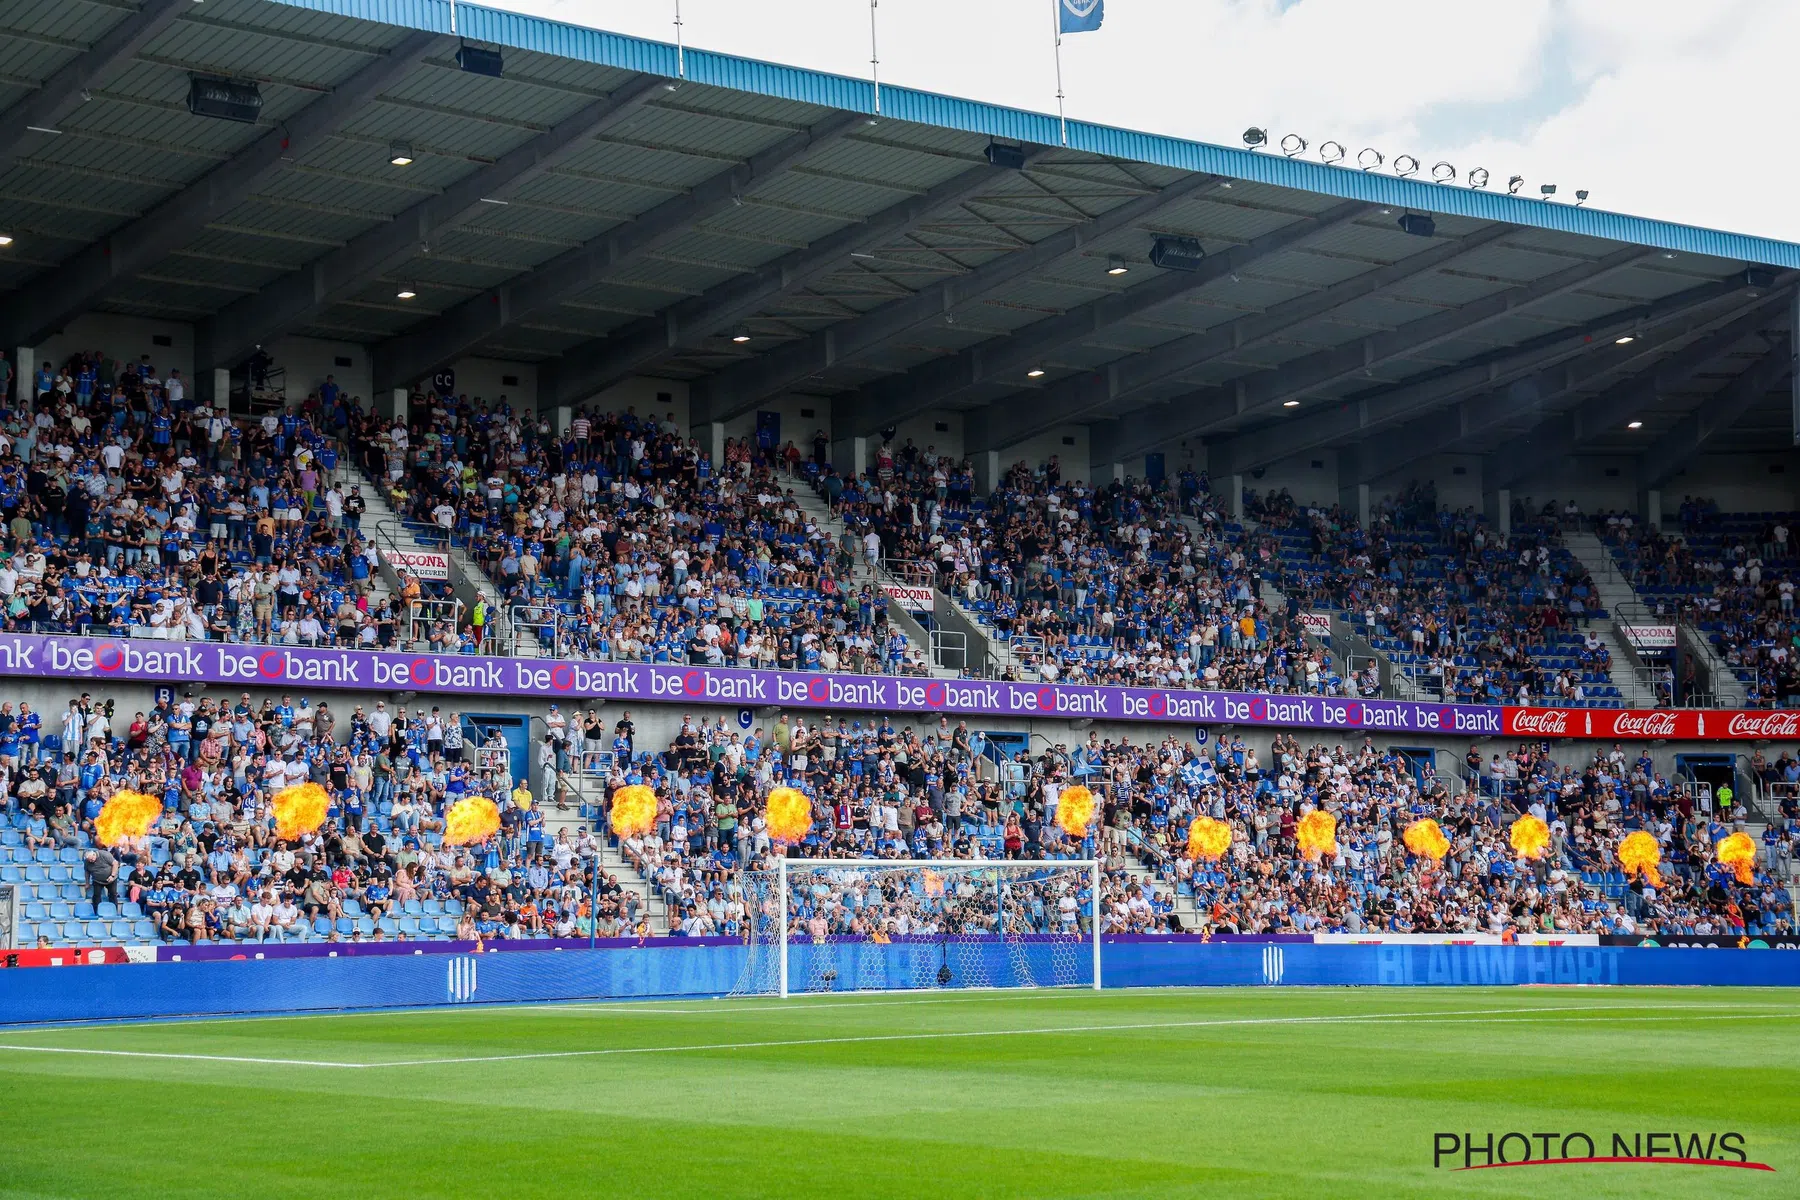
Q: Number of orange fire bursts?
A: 12